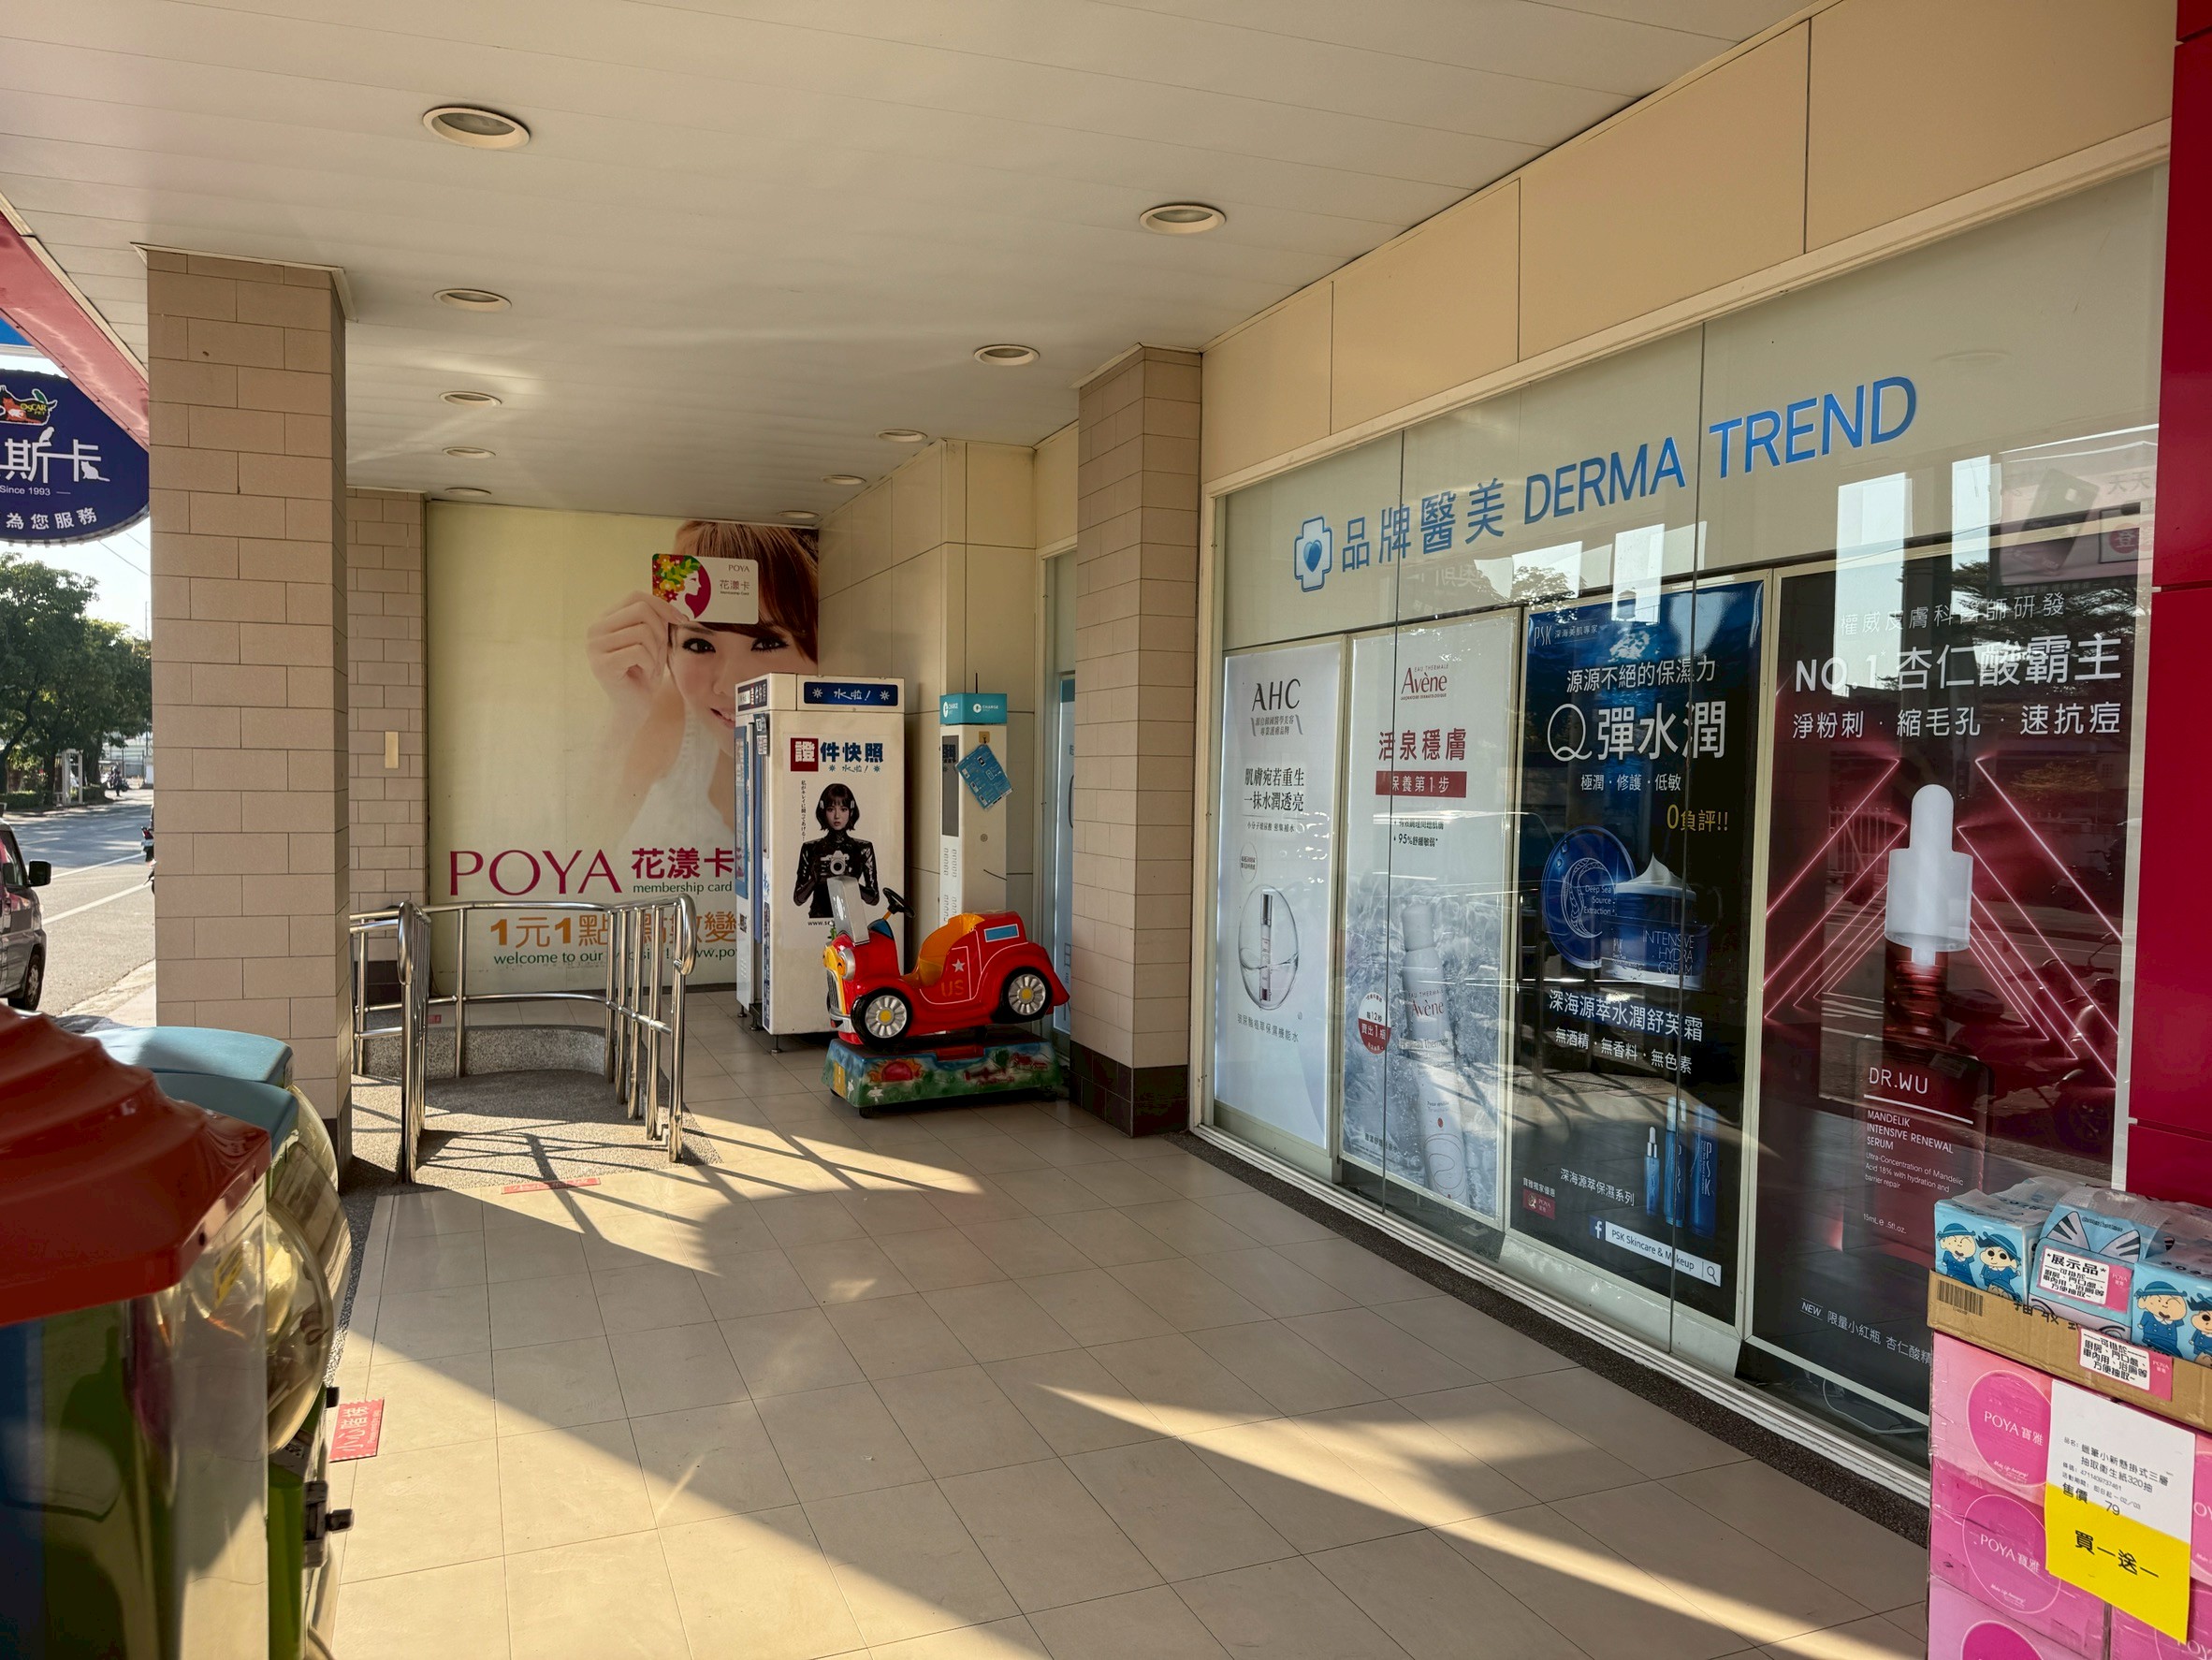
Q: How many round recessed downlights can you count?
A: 10